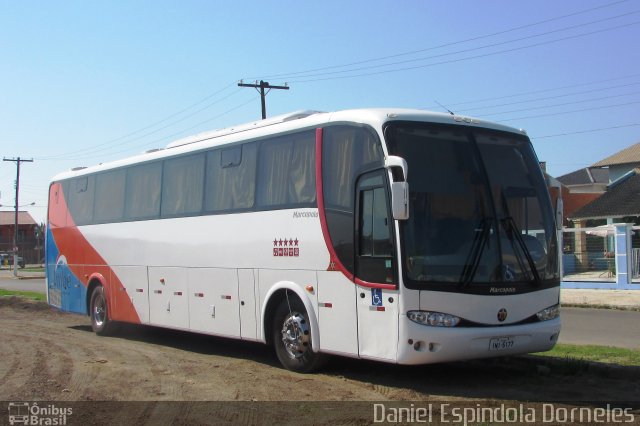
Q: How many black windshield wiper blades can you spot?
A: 2